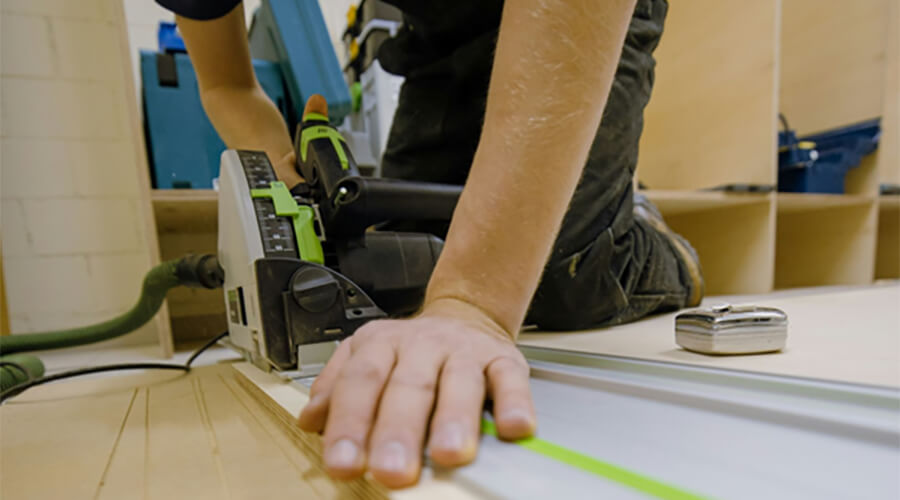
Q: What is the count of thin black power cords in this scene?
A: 1